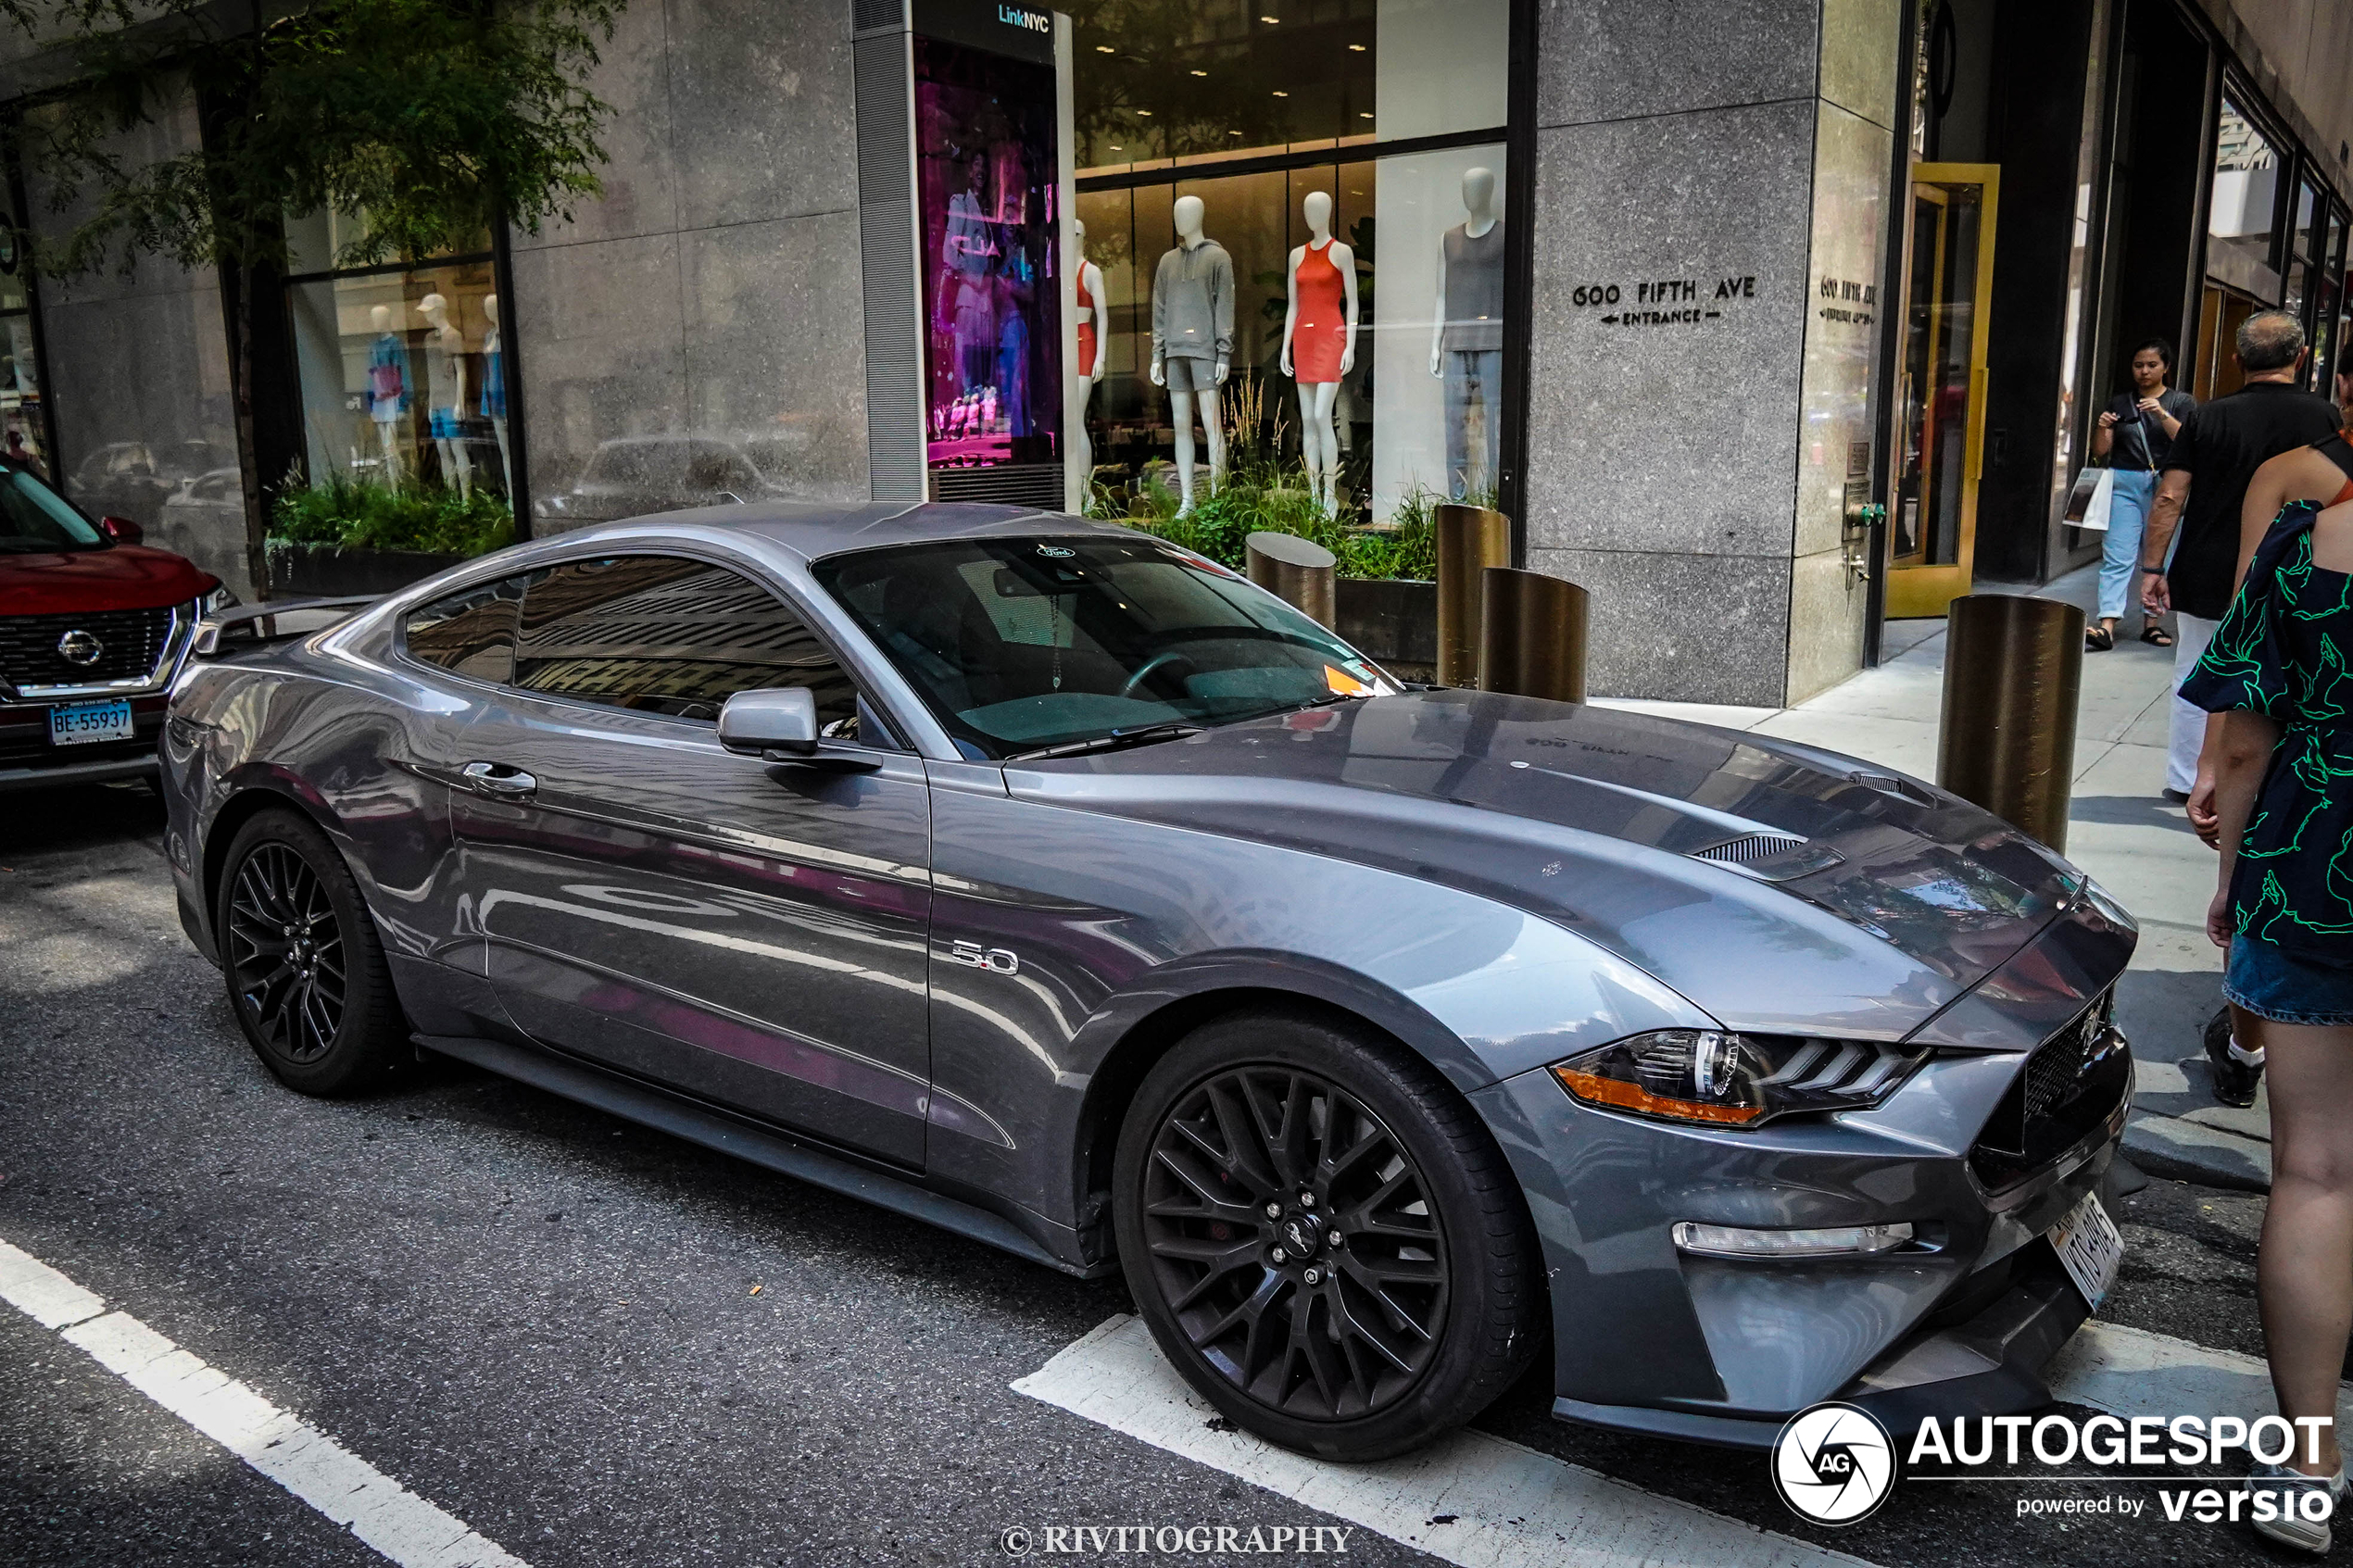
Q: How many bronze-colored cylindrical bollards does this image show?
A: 4